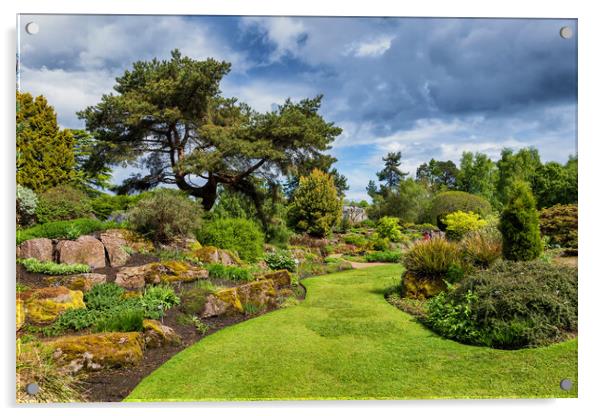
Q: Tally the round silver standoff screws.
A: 4